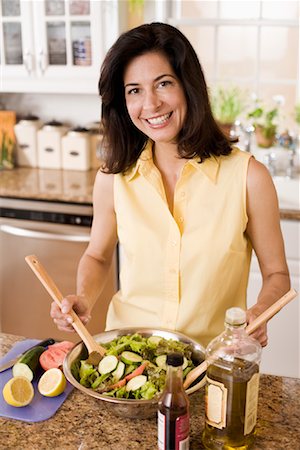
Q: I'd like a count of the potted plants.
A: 2